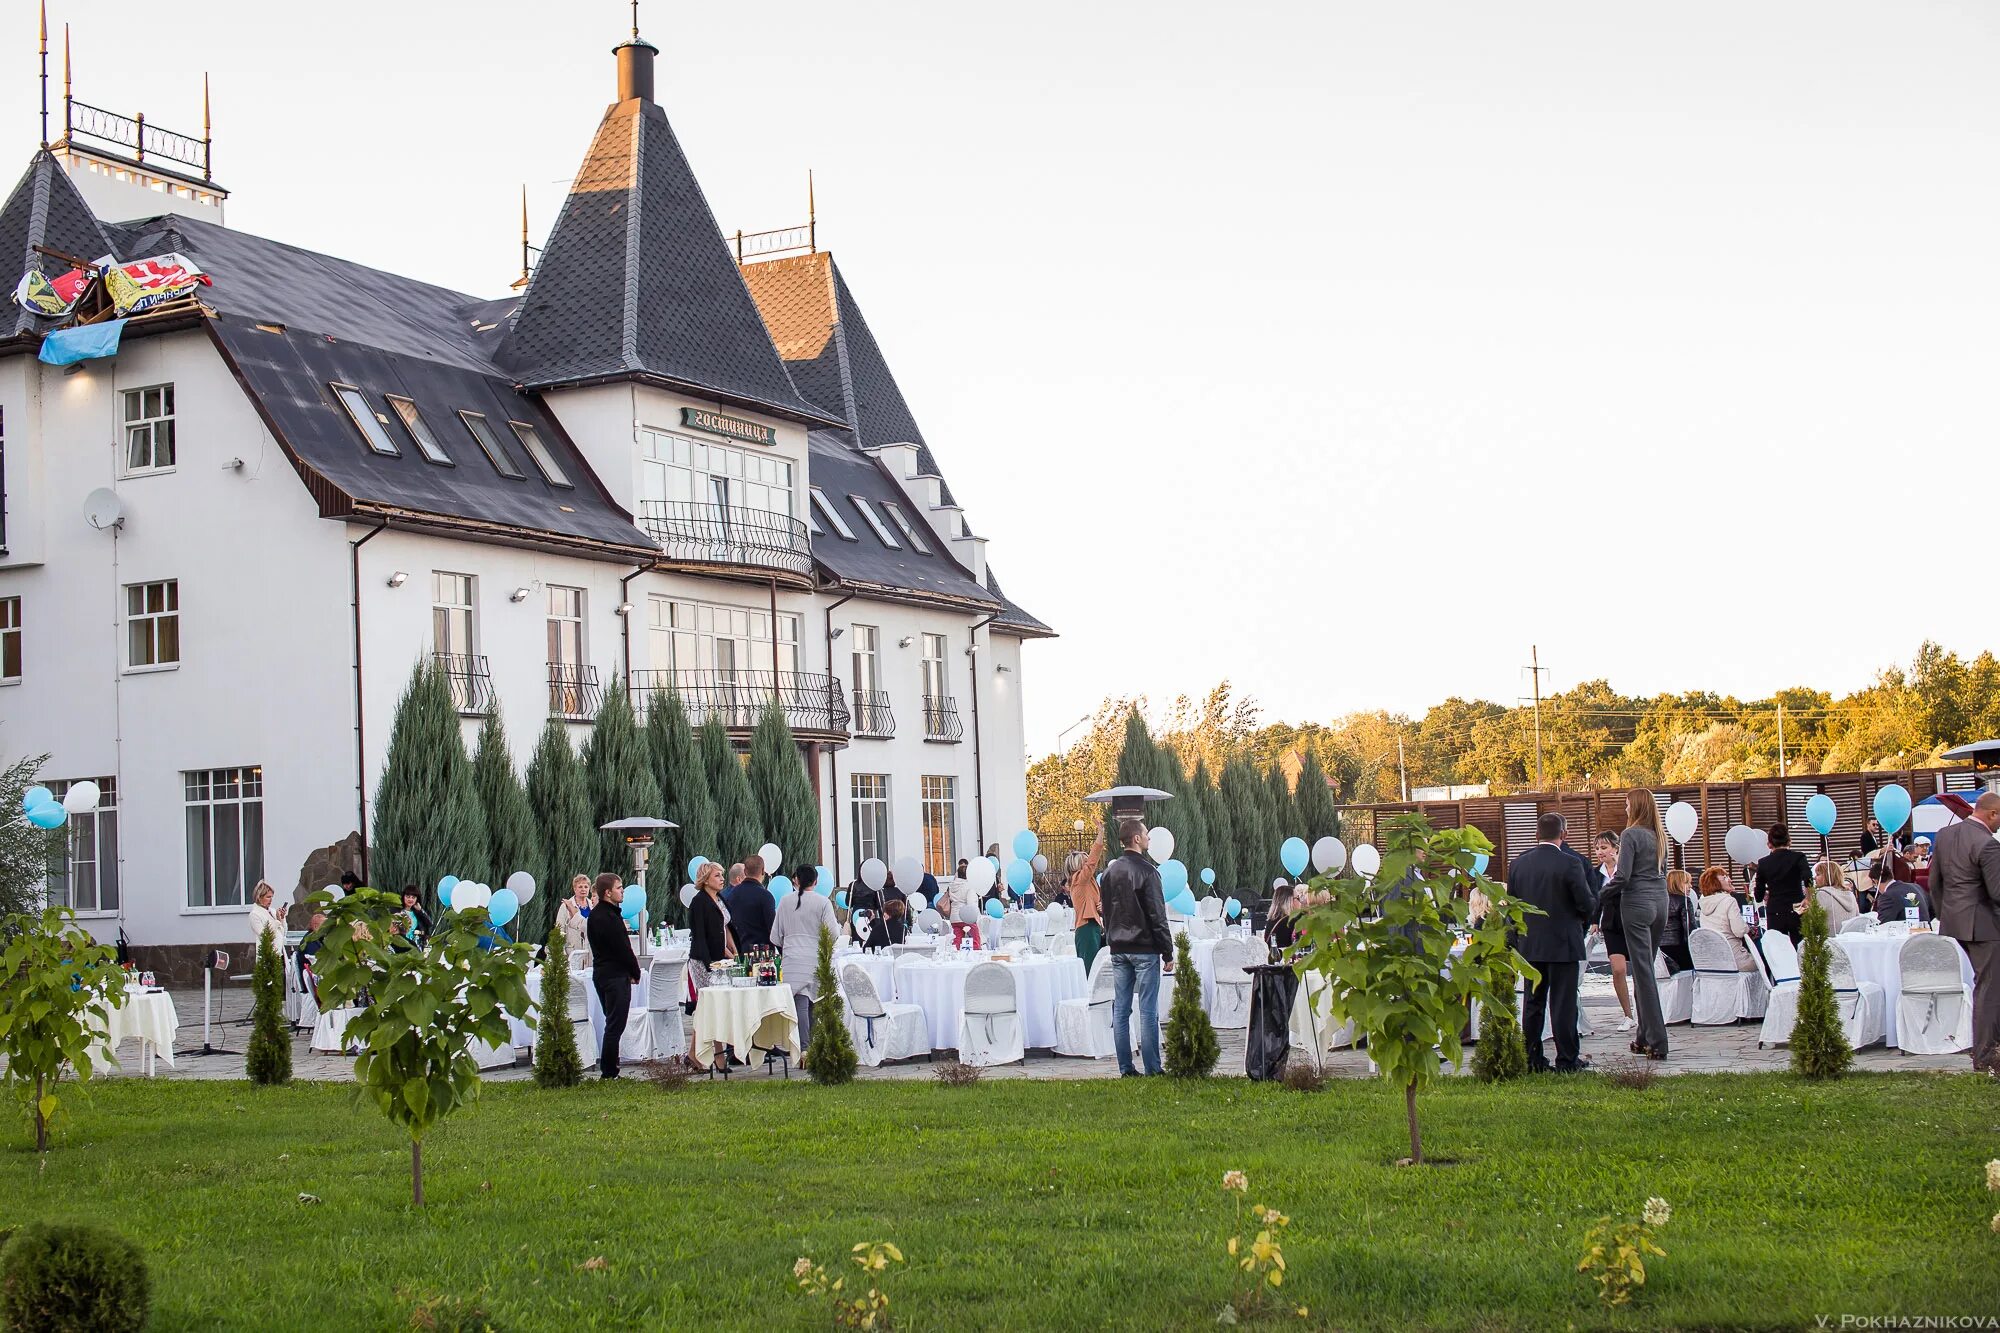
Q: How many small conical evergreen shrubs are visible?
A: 6